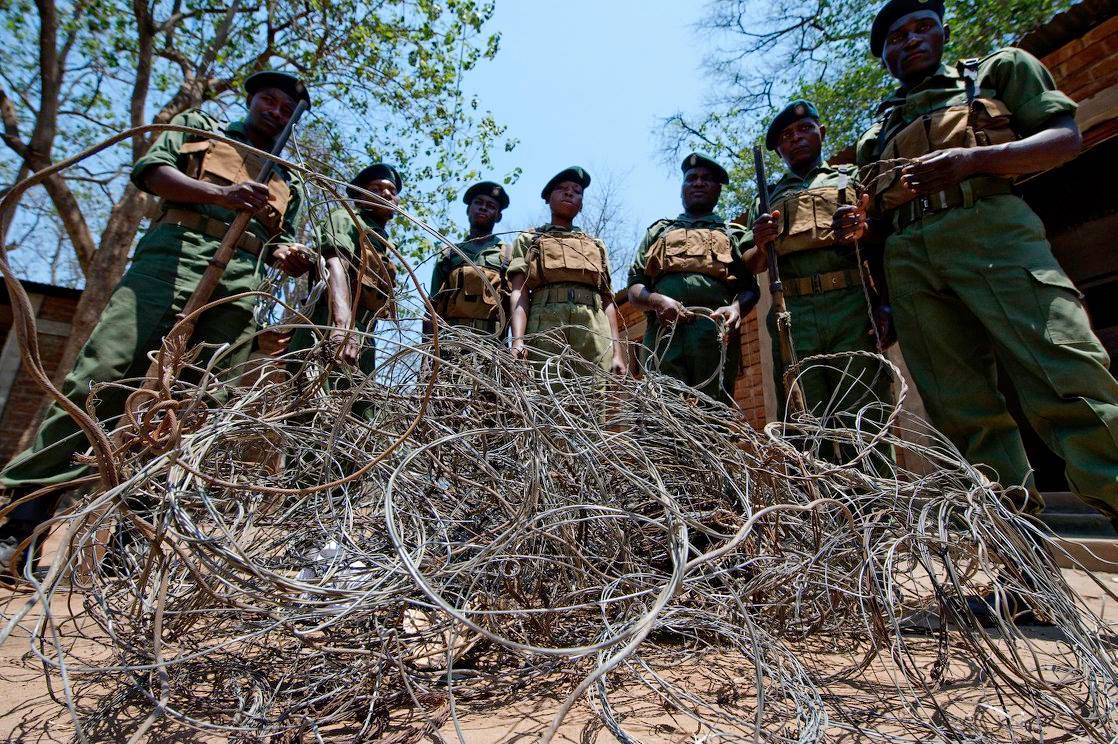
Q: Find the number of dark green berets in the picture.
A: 7